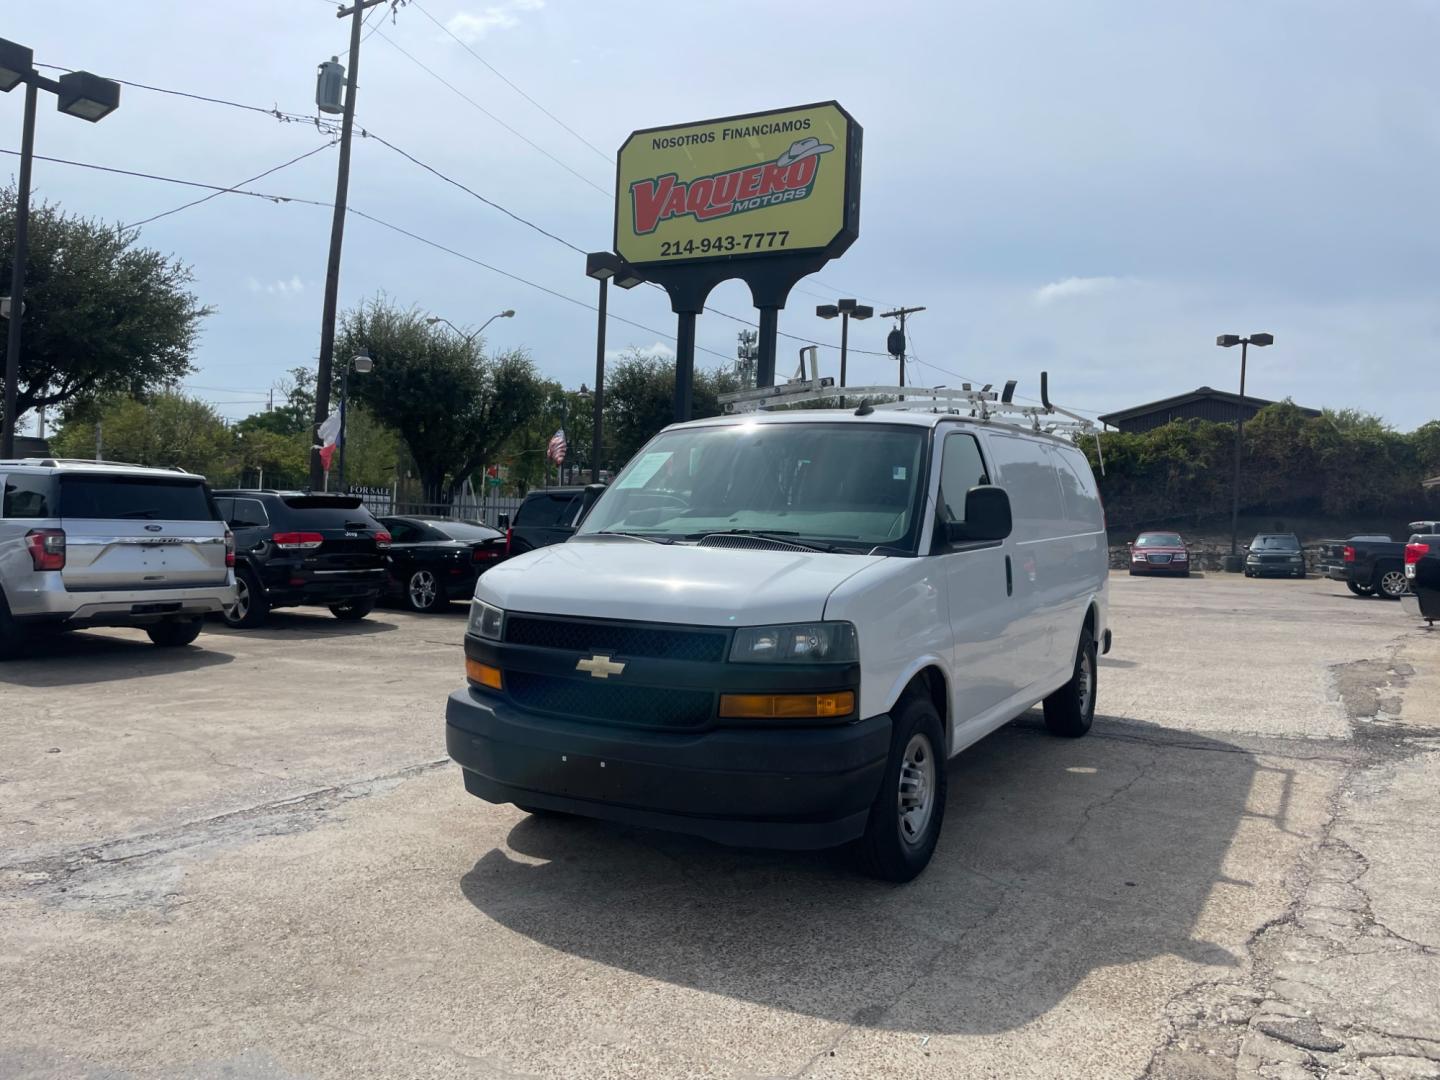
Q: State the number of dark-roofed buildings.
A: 1